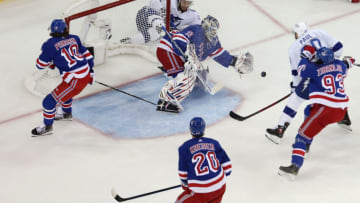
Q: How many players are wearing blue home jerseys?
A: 4